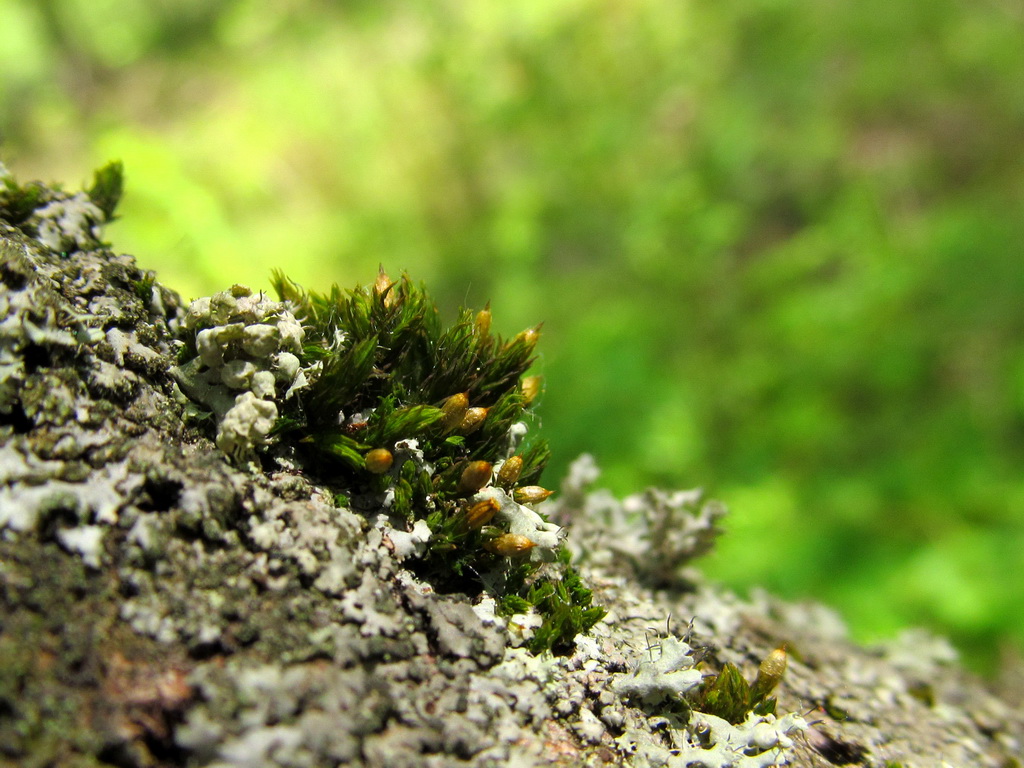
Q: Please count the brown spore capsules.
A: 13